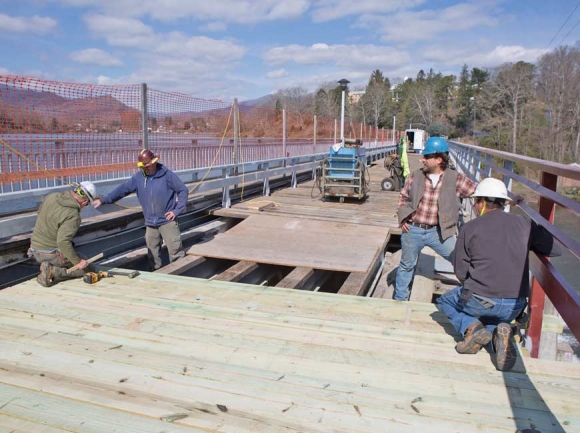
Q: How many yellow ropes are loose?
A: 1